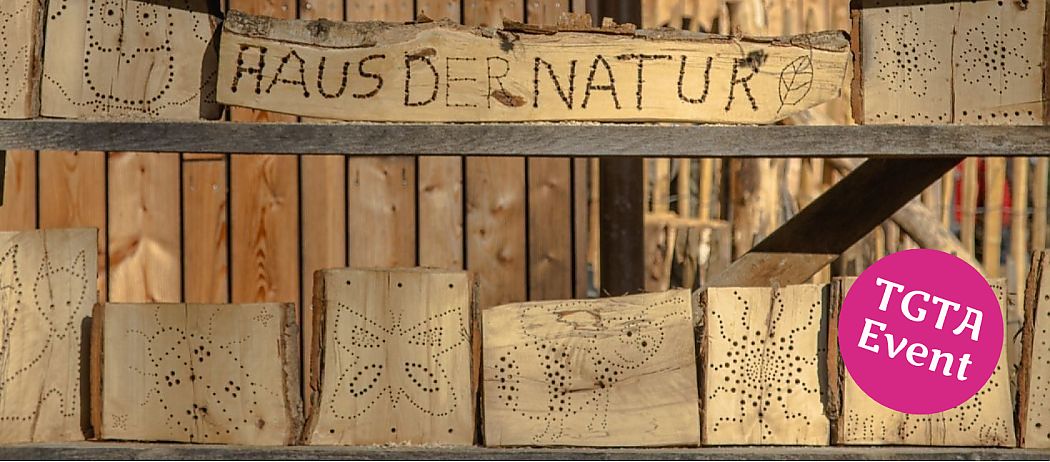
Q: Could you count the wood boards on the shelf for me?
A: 11